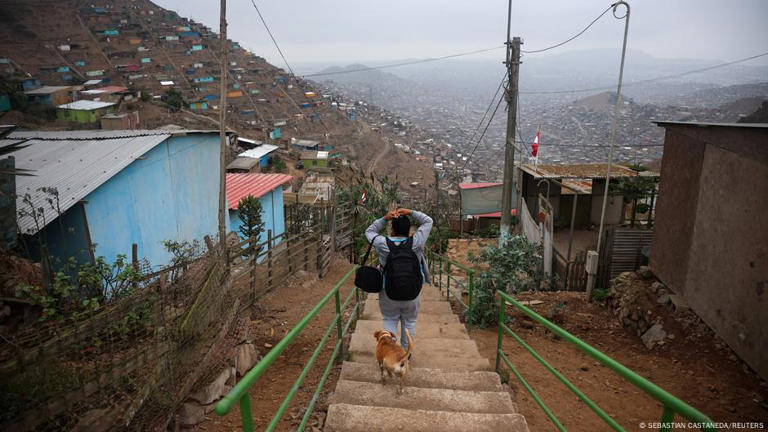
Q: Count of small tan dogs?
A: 1